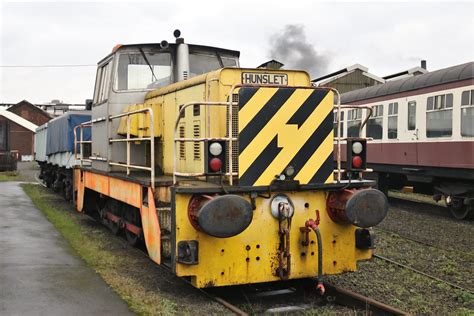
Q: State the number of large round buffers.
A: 2